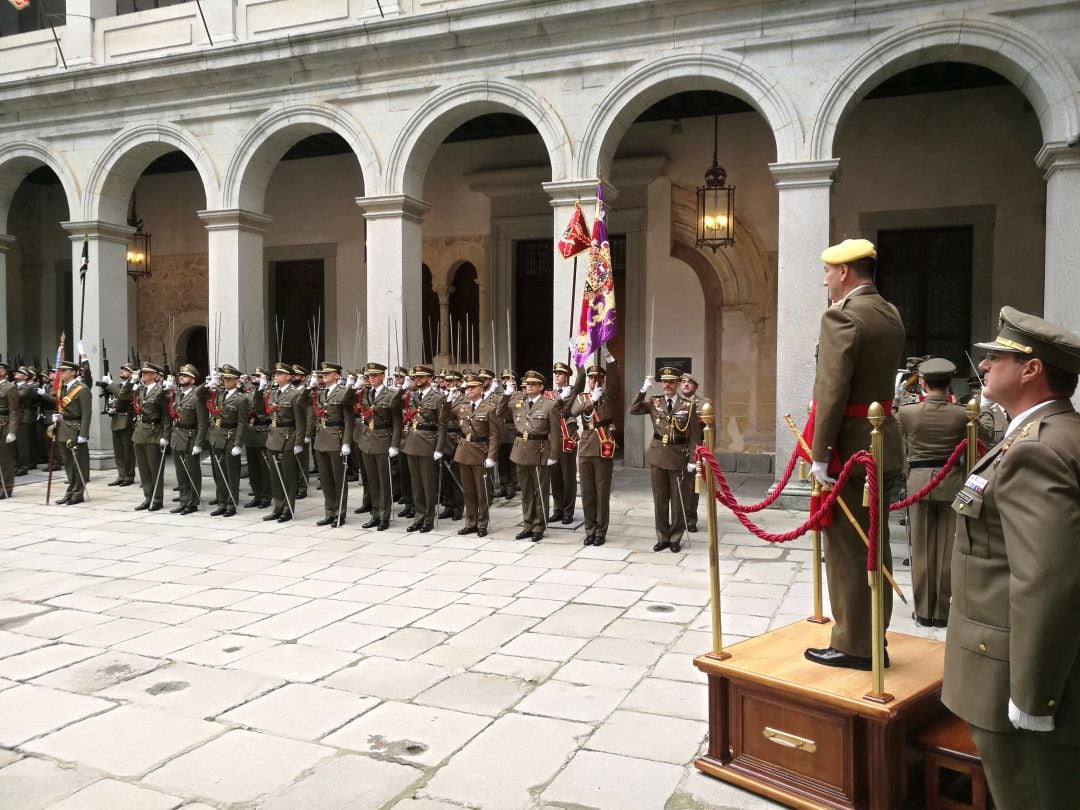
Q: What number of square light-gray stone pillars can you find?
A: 7